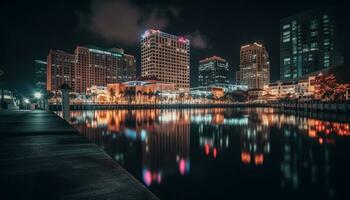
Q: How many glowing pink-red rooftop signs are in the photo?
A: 2